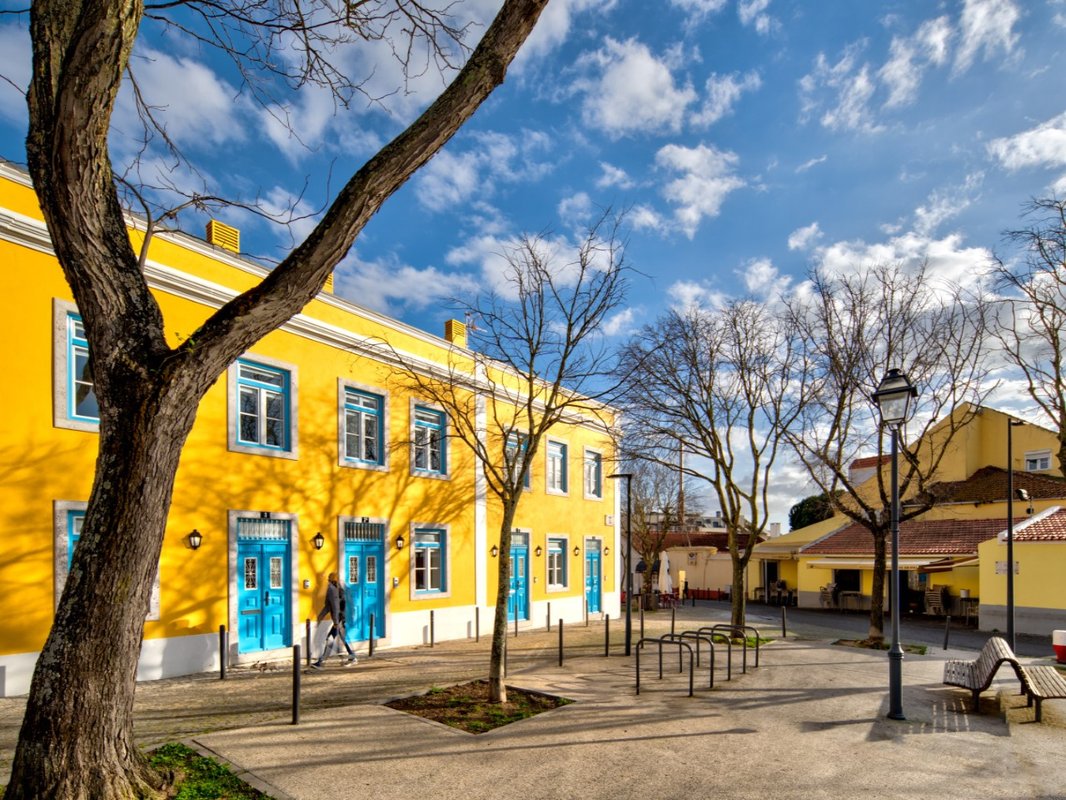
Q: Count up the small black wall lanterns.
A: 7